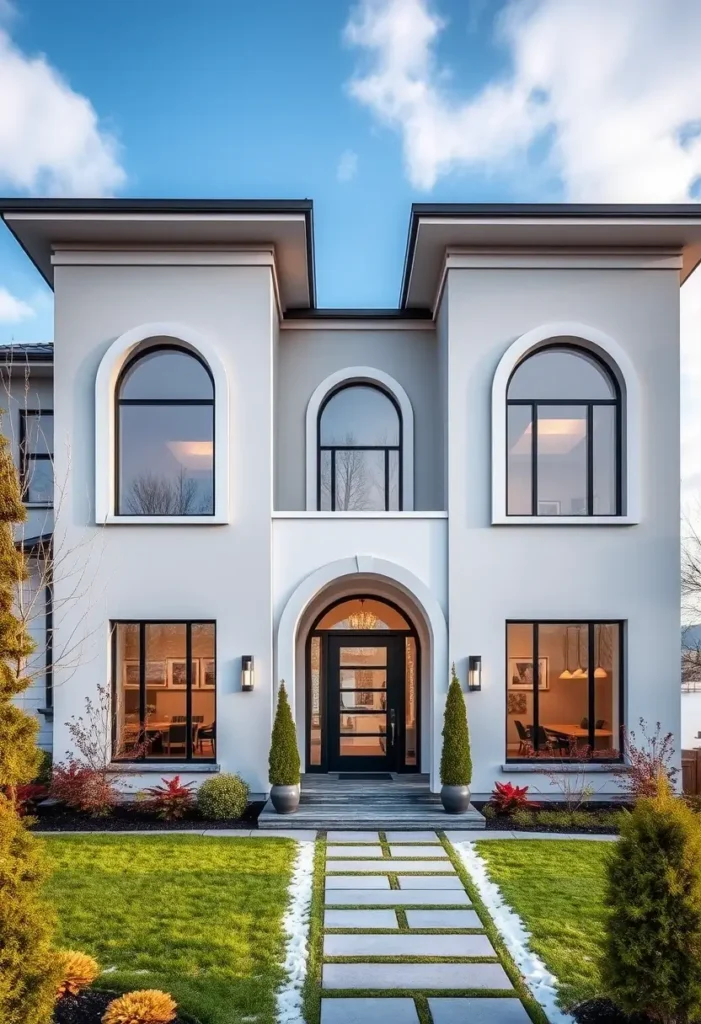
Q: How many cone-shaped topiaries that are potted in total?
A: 2